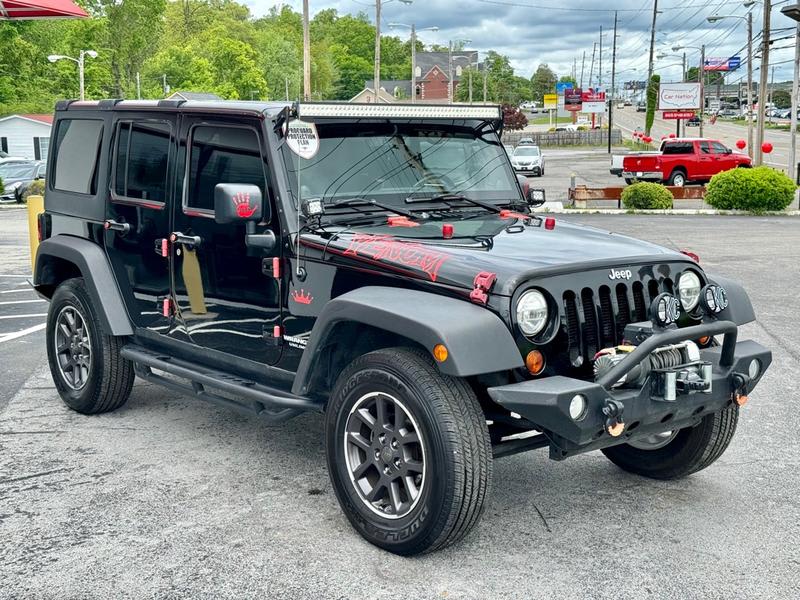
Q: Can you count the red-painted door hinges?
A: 4